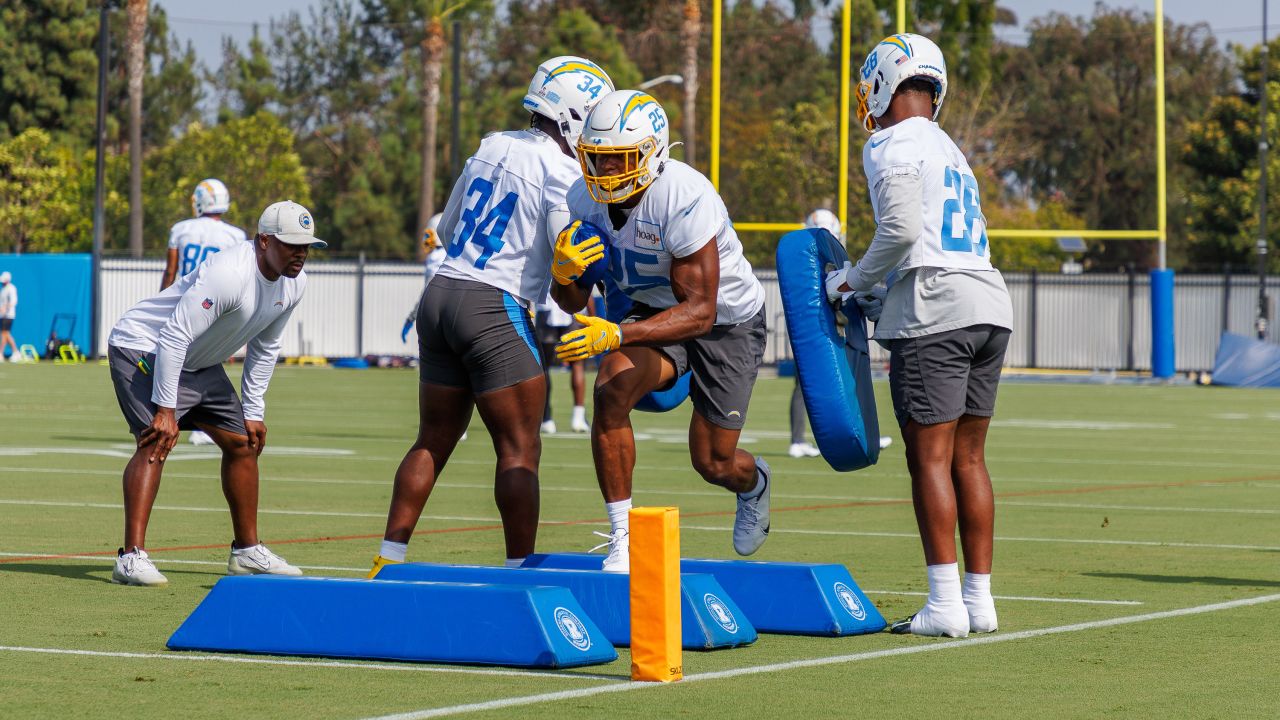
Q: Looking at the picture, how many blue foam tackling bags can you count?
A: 5